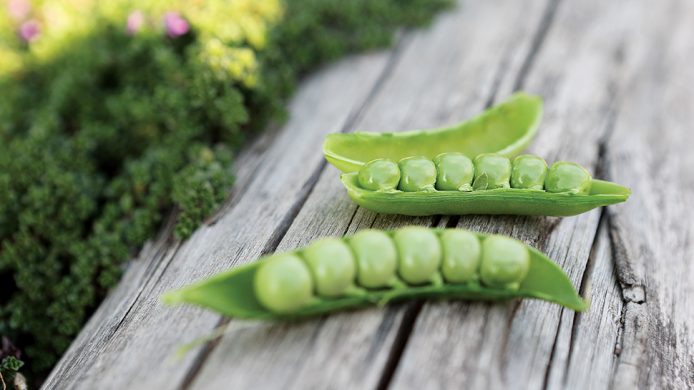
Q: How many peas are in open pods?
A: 12